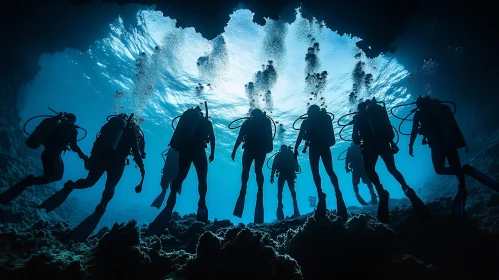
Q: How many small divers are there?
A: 3